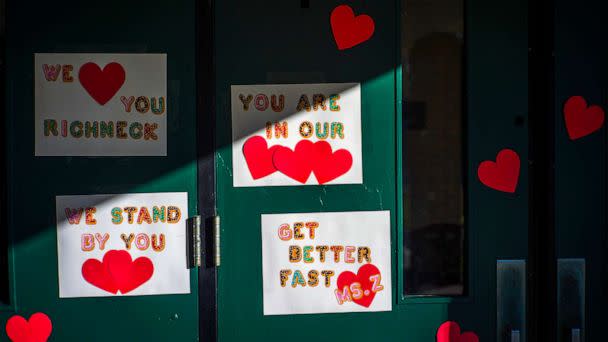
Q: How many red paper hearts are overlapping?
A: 5